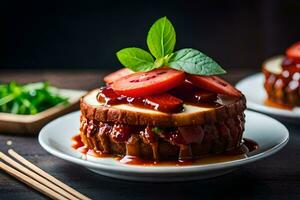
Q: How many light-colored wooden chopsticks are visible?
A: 3